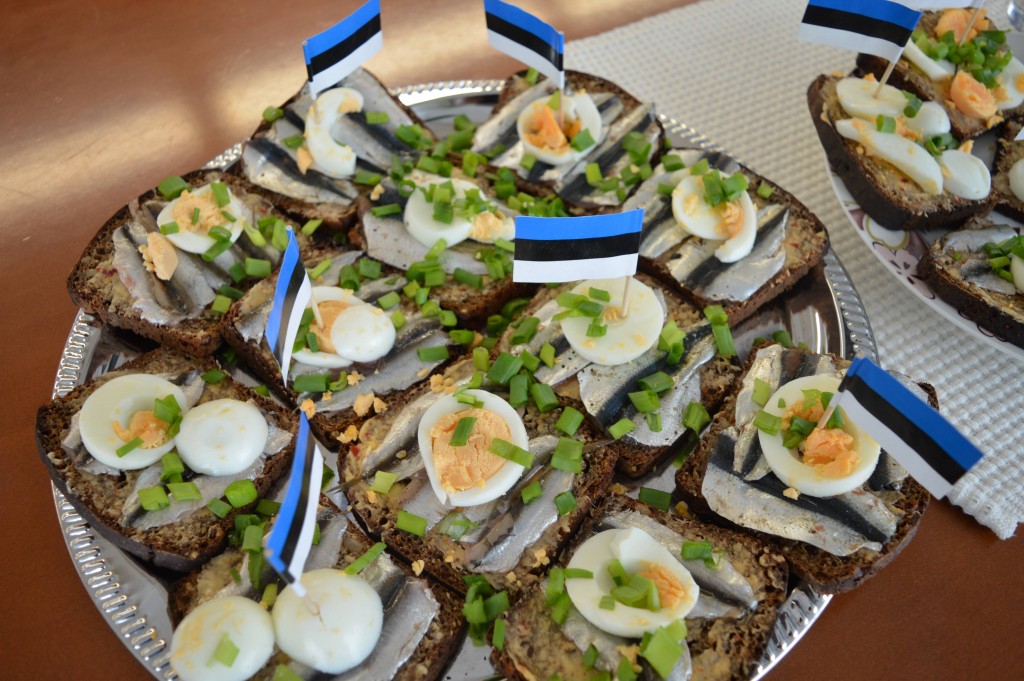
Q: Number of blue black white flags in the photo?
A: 7